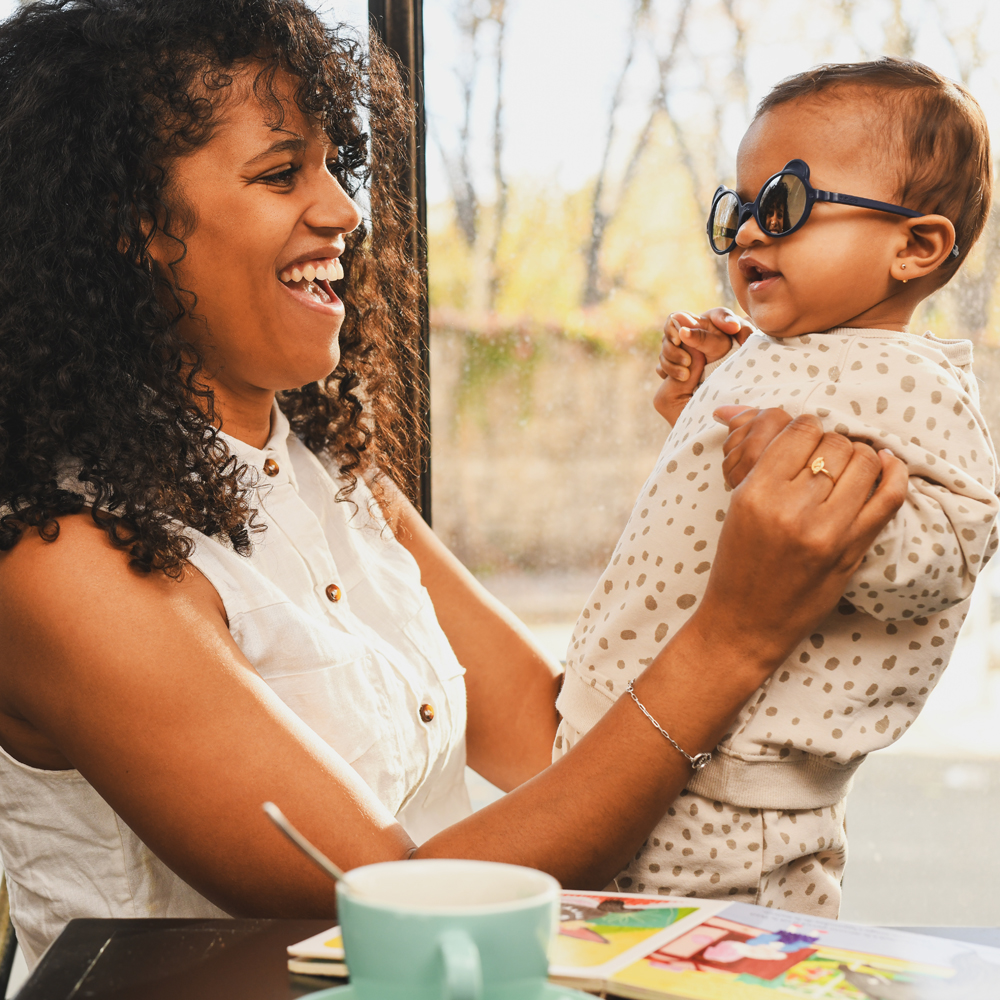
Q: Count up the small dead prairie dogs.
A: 0